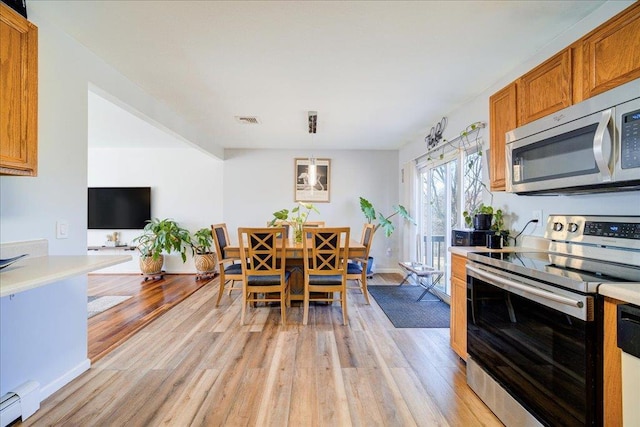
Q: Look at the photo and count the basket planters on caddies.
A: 2